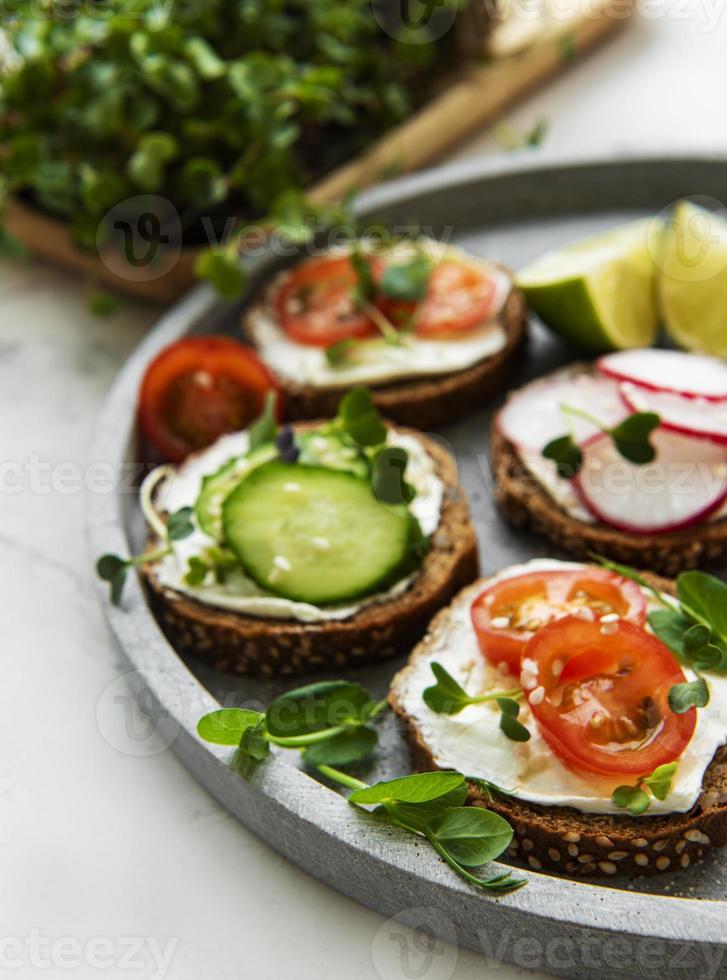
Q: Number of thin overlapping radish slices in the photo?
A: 4